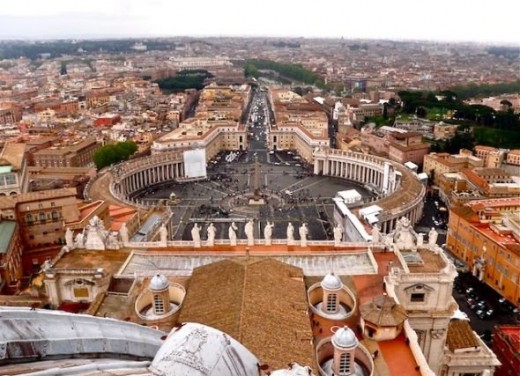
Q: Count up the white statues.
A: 13